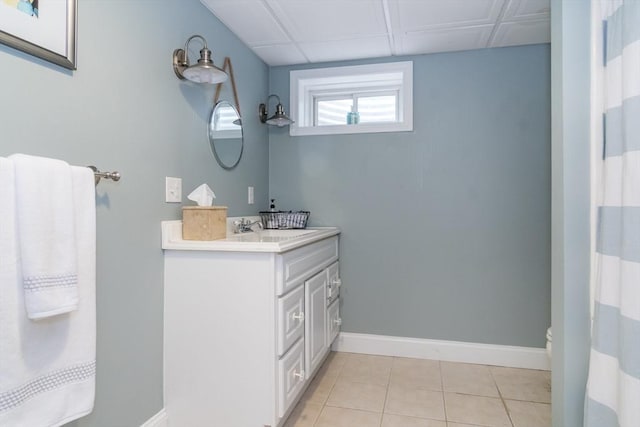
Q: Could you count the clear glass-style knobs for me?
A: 4